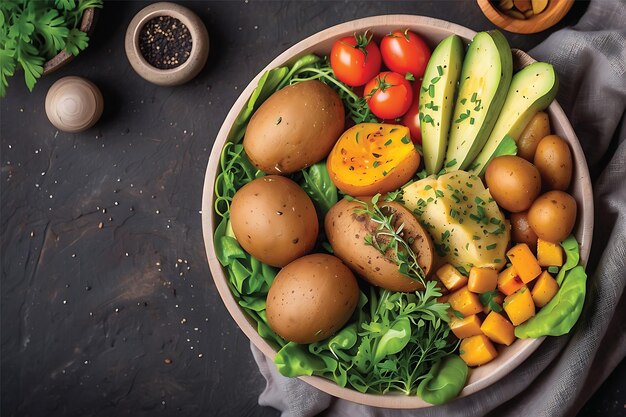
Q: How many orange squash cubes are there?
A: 11